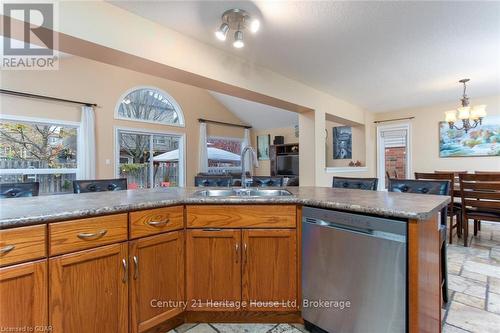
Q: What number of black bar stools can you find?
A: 6